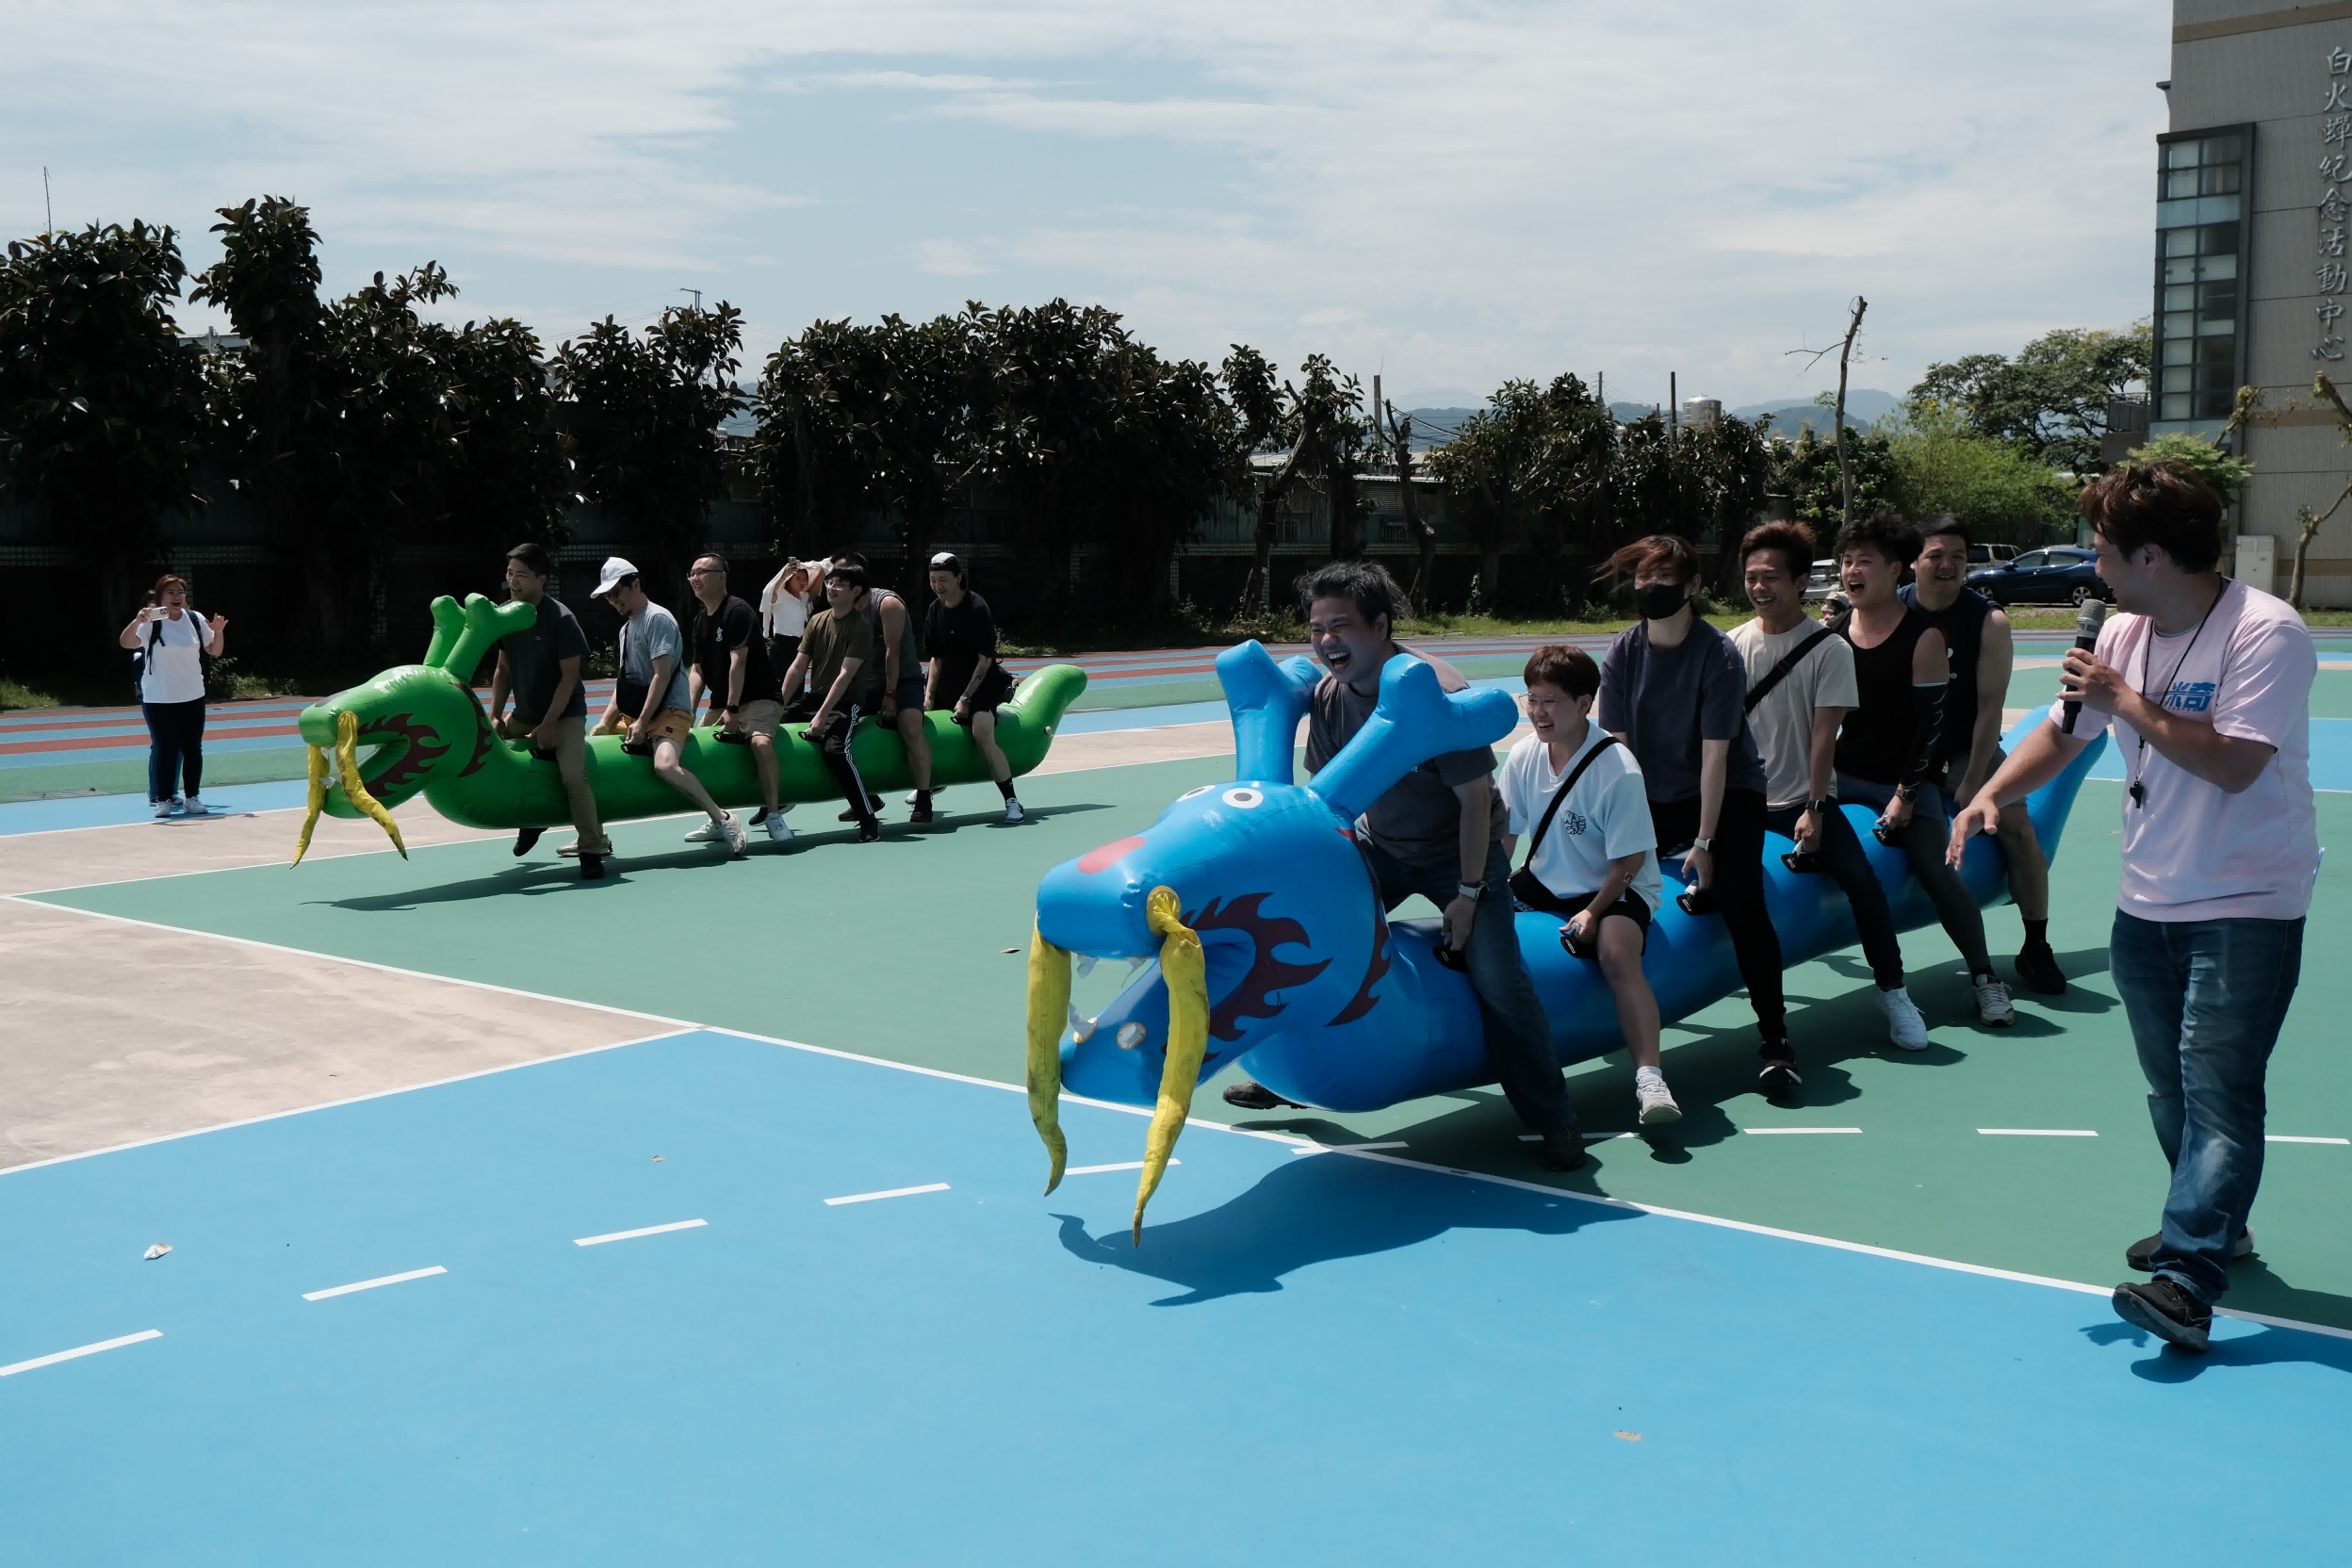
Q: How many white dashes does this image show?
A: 10